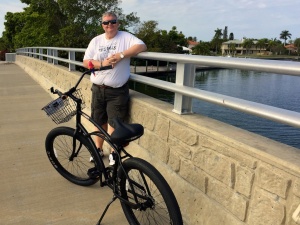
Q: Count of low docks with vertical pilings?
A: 1